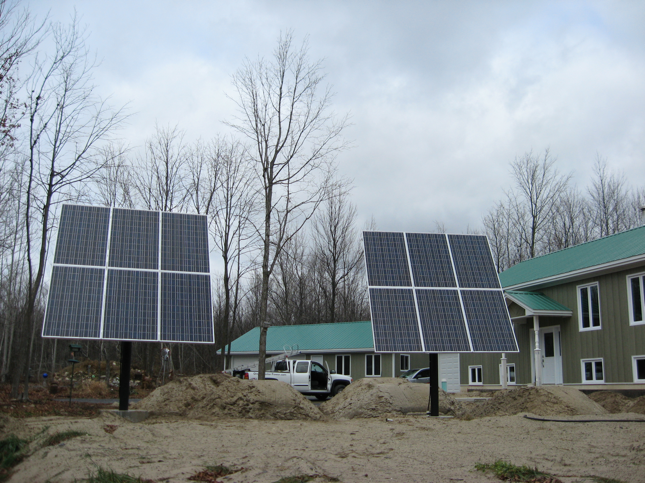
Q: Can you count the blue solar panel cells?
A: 12